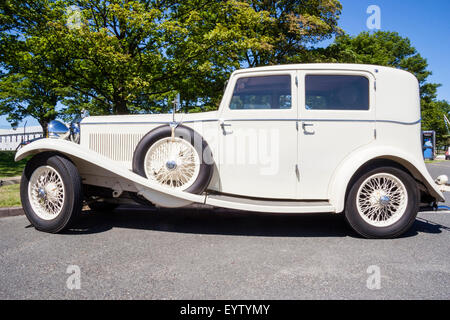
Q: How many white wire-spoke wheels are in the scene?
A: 3